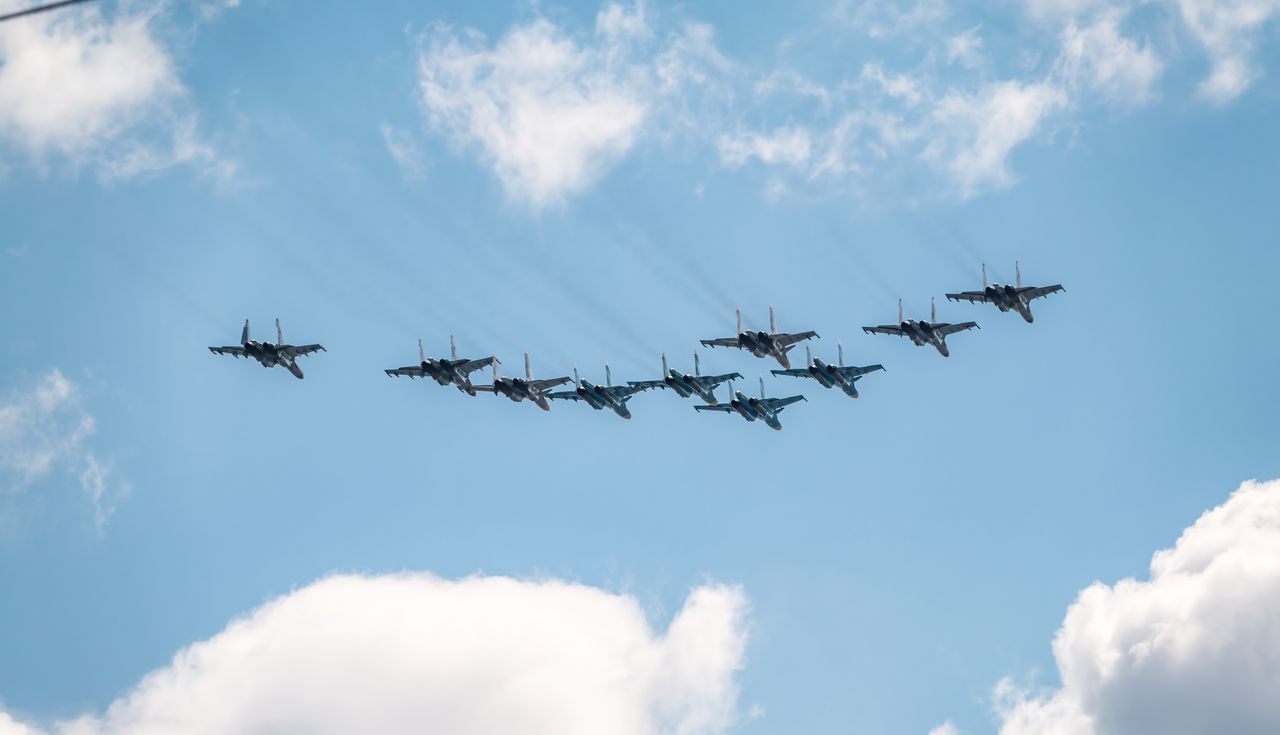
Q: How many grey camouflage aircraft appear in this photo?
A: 6